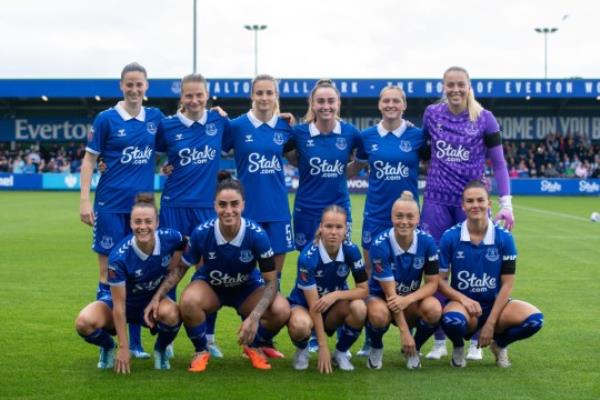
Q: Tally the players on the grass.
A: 11